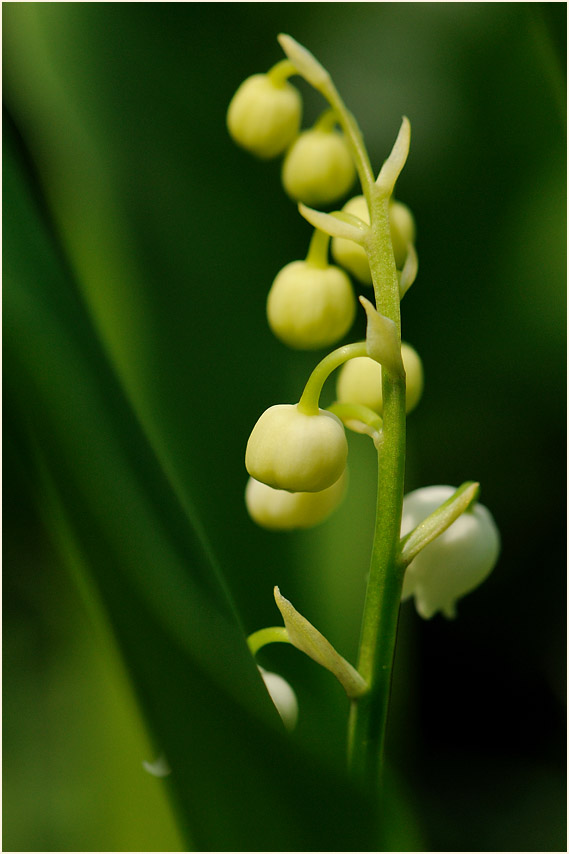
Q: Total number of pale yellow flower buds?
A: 7